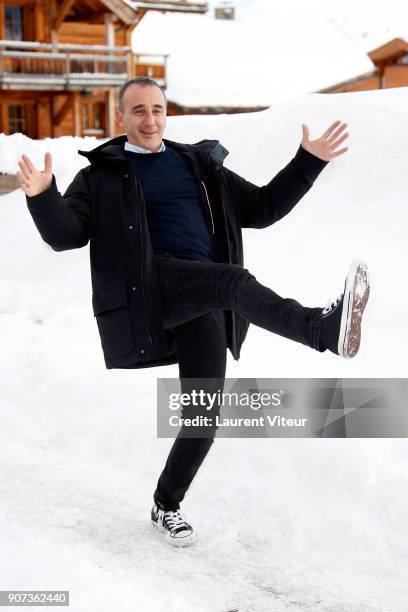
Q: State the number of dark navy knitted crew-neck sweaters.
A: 1